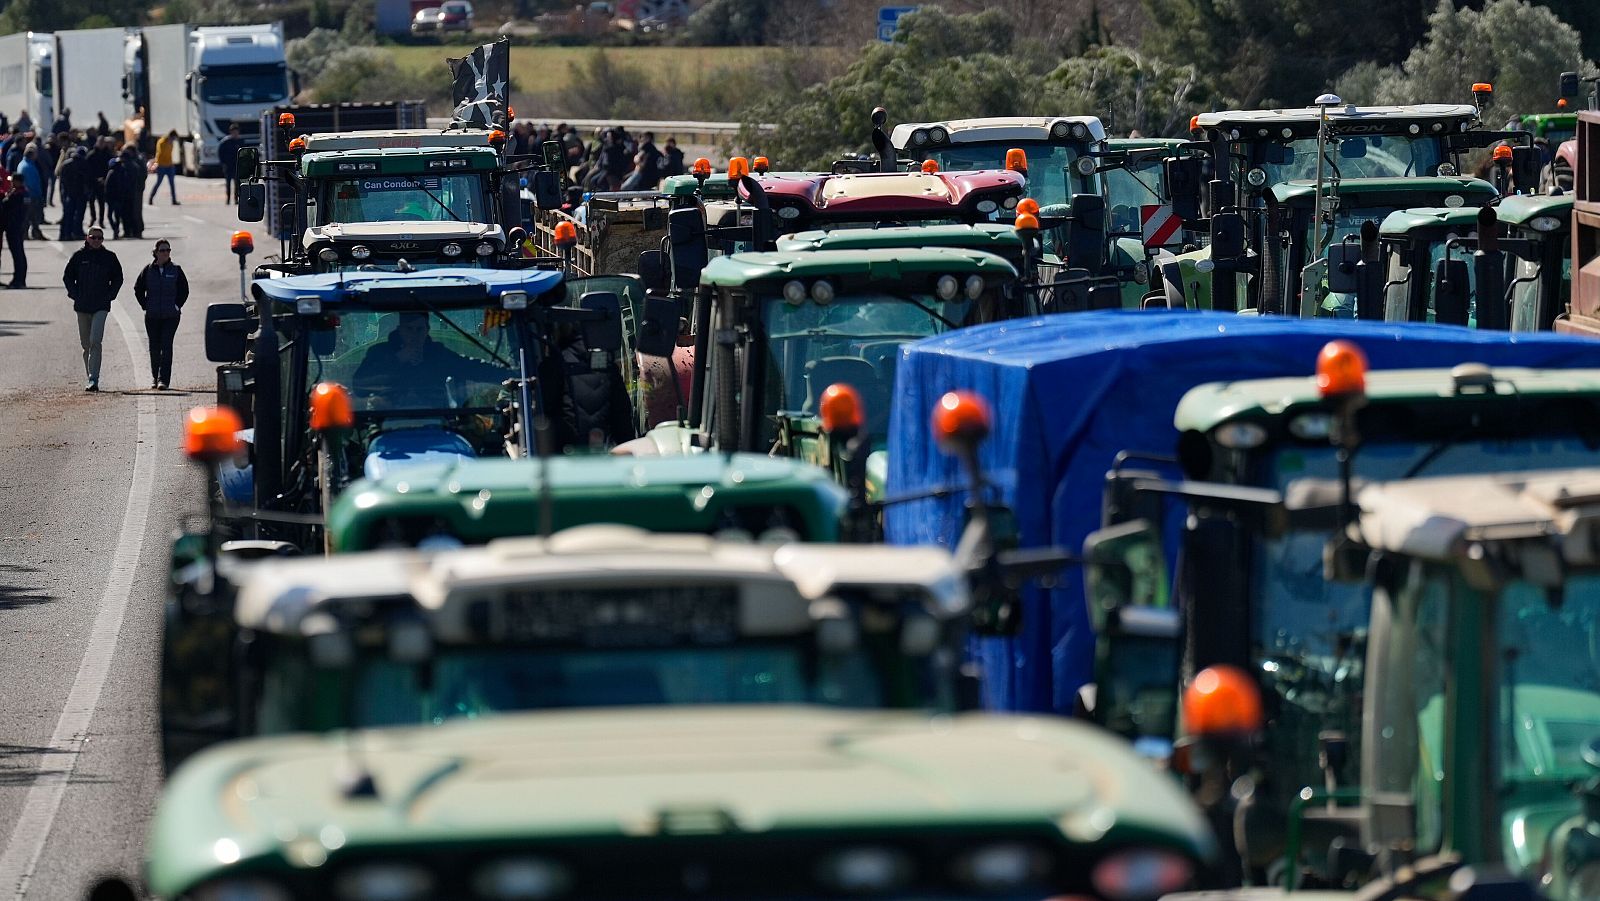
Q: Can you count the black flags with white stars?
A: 1